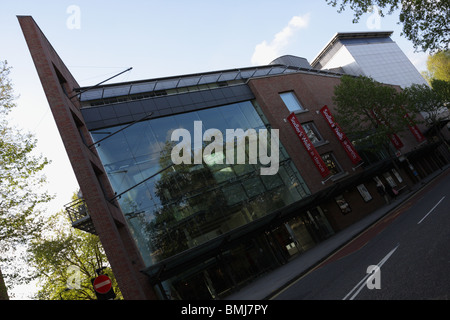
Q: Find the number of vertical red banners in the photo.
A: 4